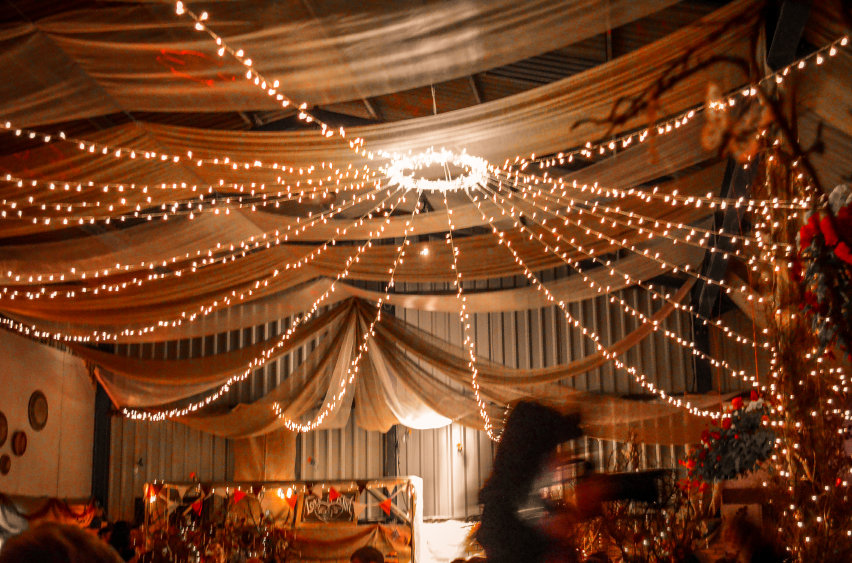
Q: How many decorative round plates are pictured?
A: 4